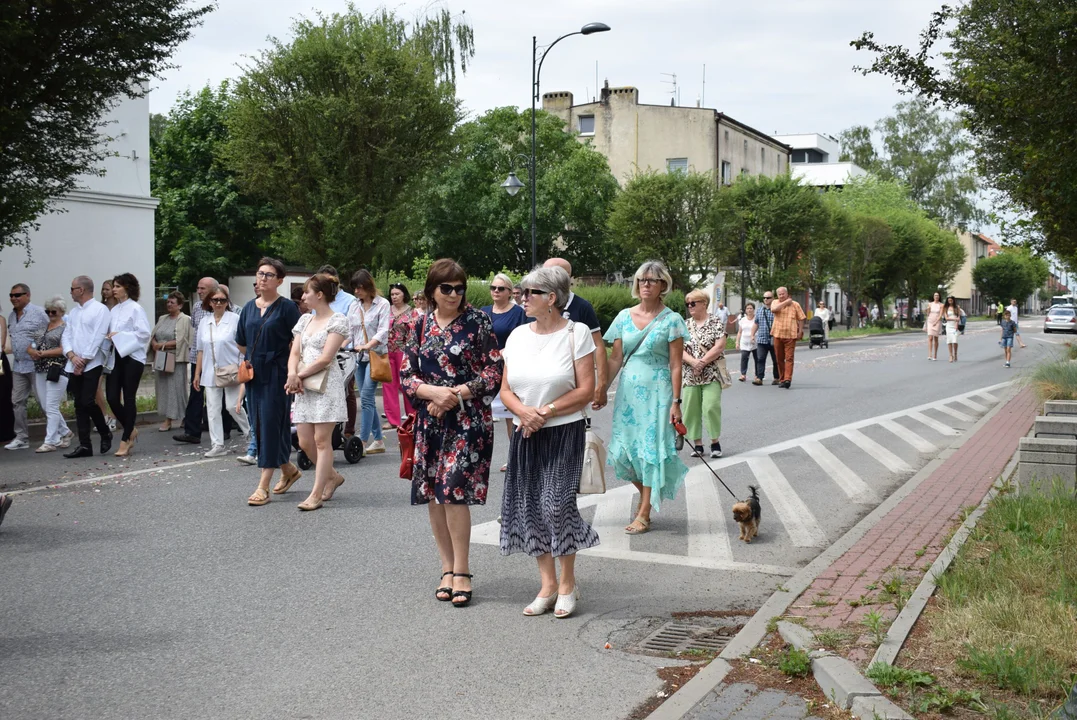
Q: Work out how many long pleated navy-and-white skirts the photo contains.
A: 1